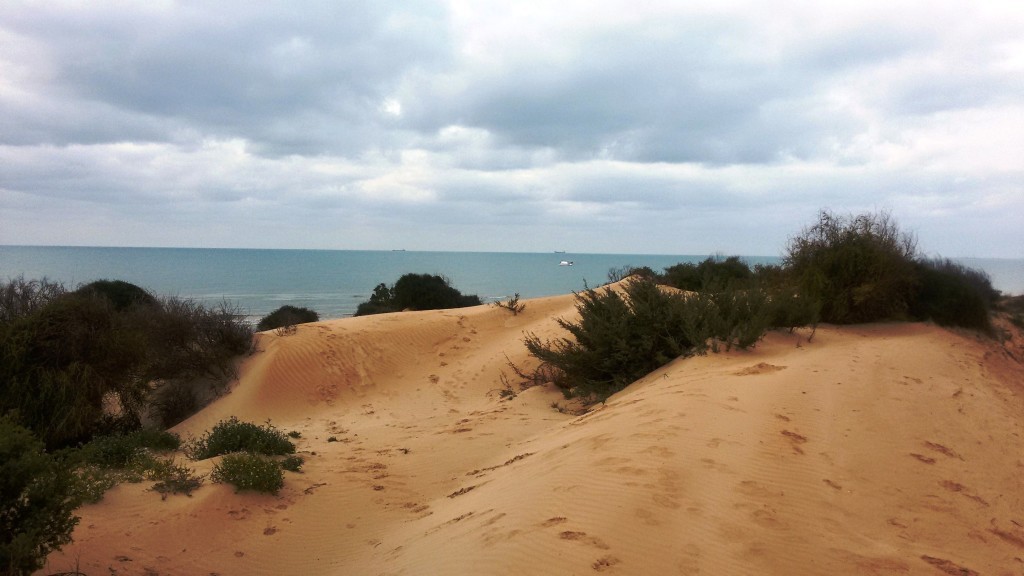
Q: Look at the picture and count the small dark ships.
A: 2